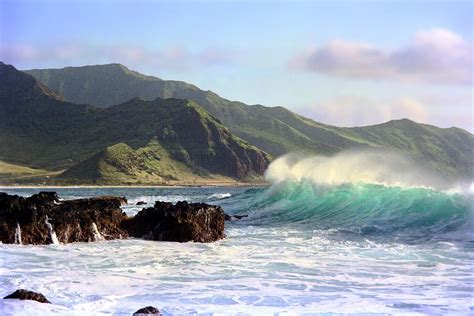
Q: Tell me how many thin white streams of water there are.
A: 3